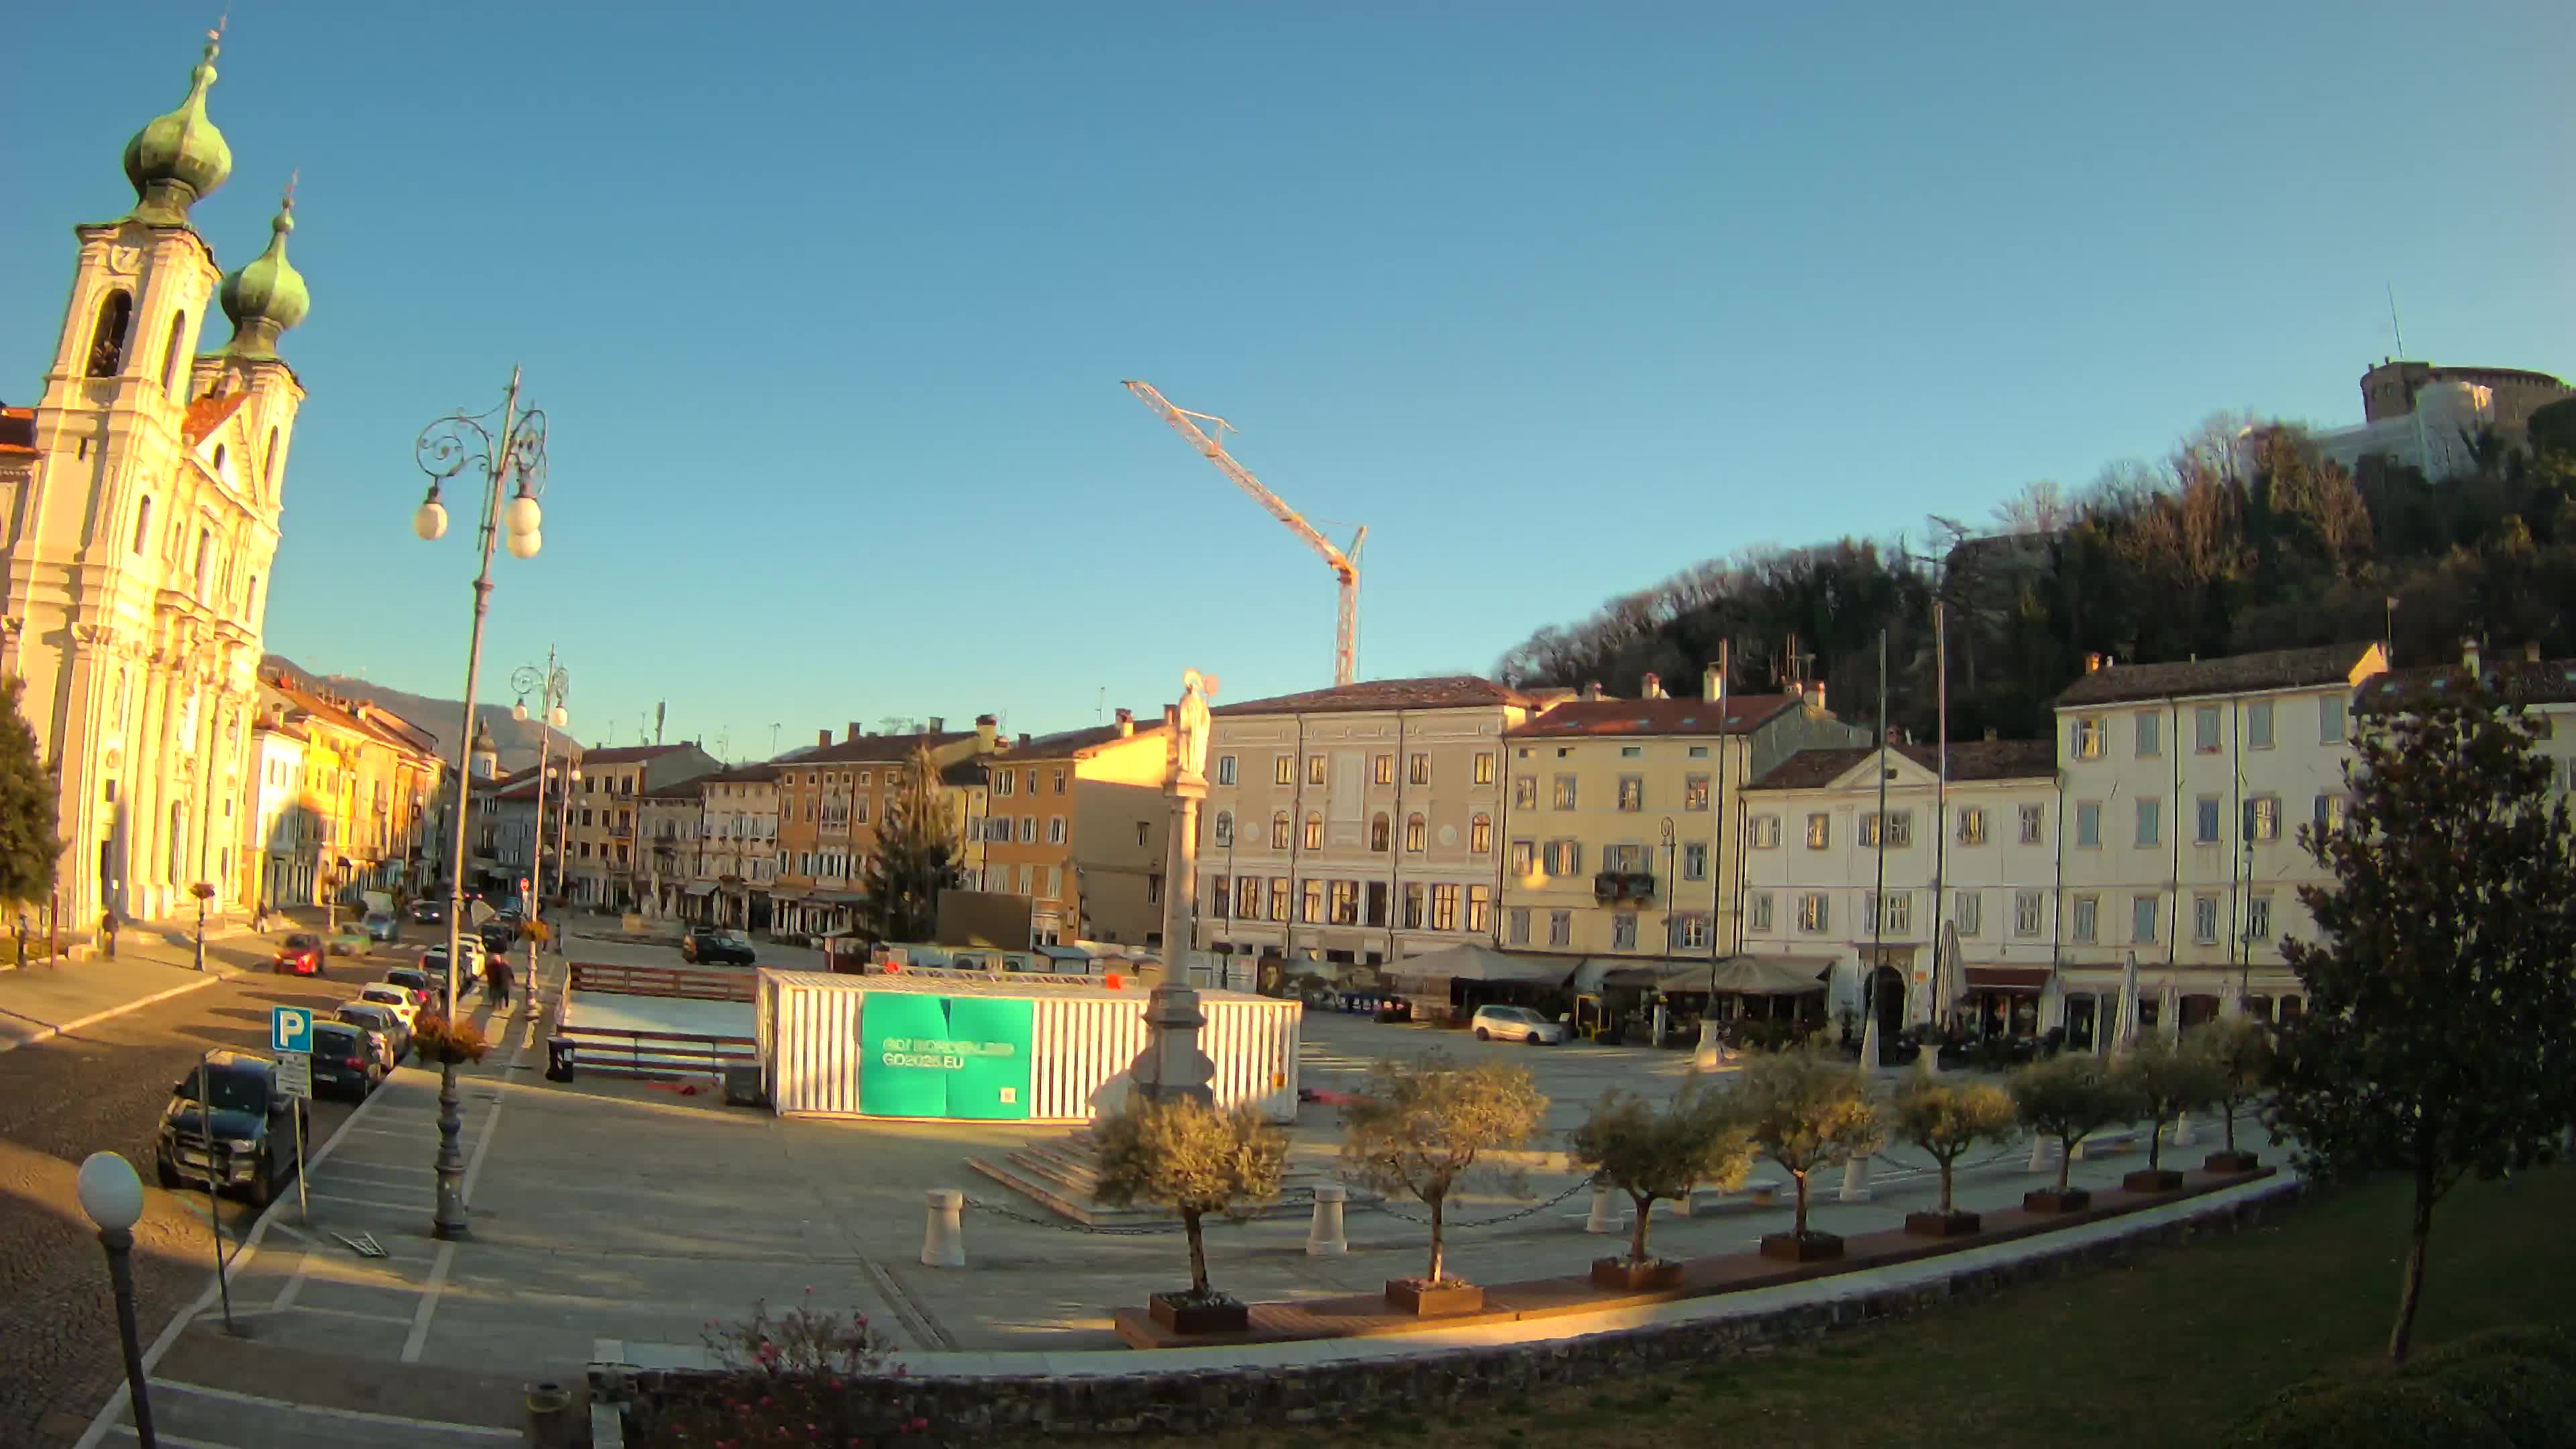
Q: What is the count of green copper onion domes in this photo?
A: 2